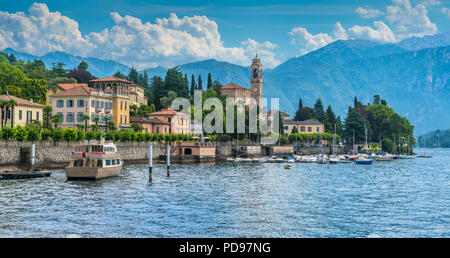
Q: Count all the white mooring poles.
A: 3